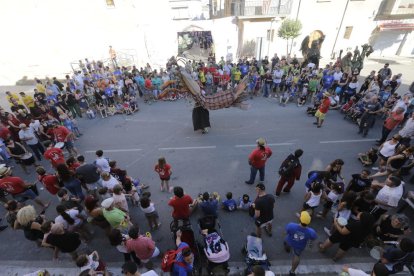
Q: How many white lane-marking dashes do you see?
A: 4